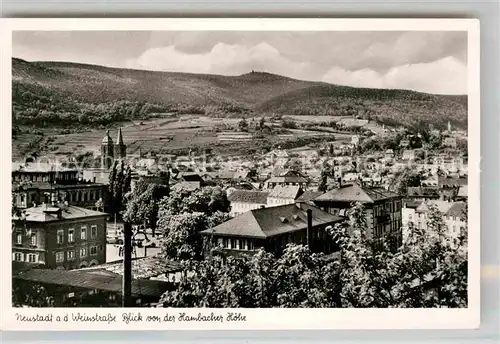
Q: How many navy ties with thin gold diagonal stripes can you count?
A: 0